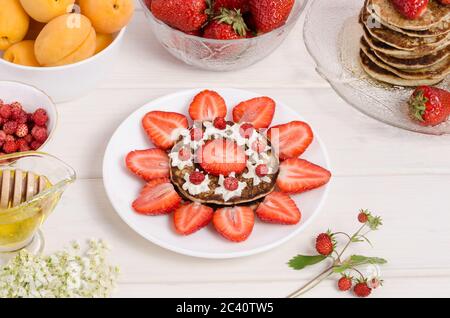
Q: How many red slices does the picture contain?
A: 11